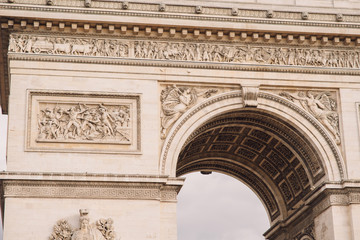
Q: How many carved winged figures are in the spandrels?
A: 2